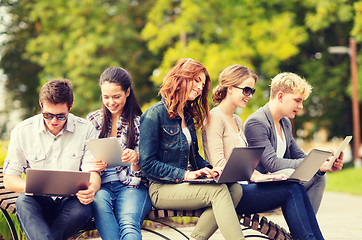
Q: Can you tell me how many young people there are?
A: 5